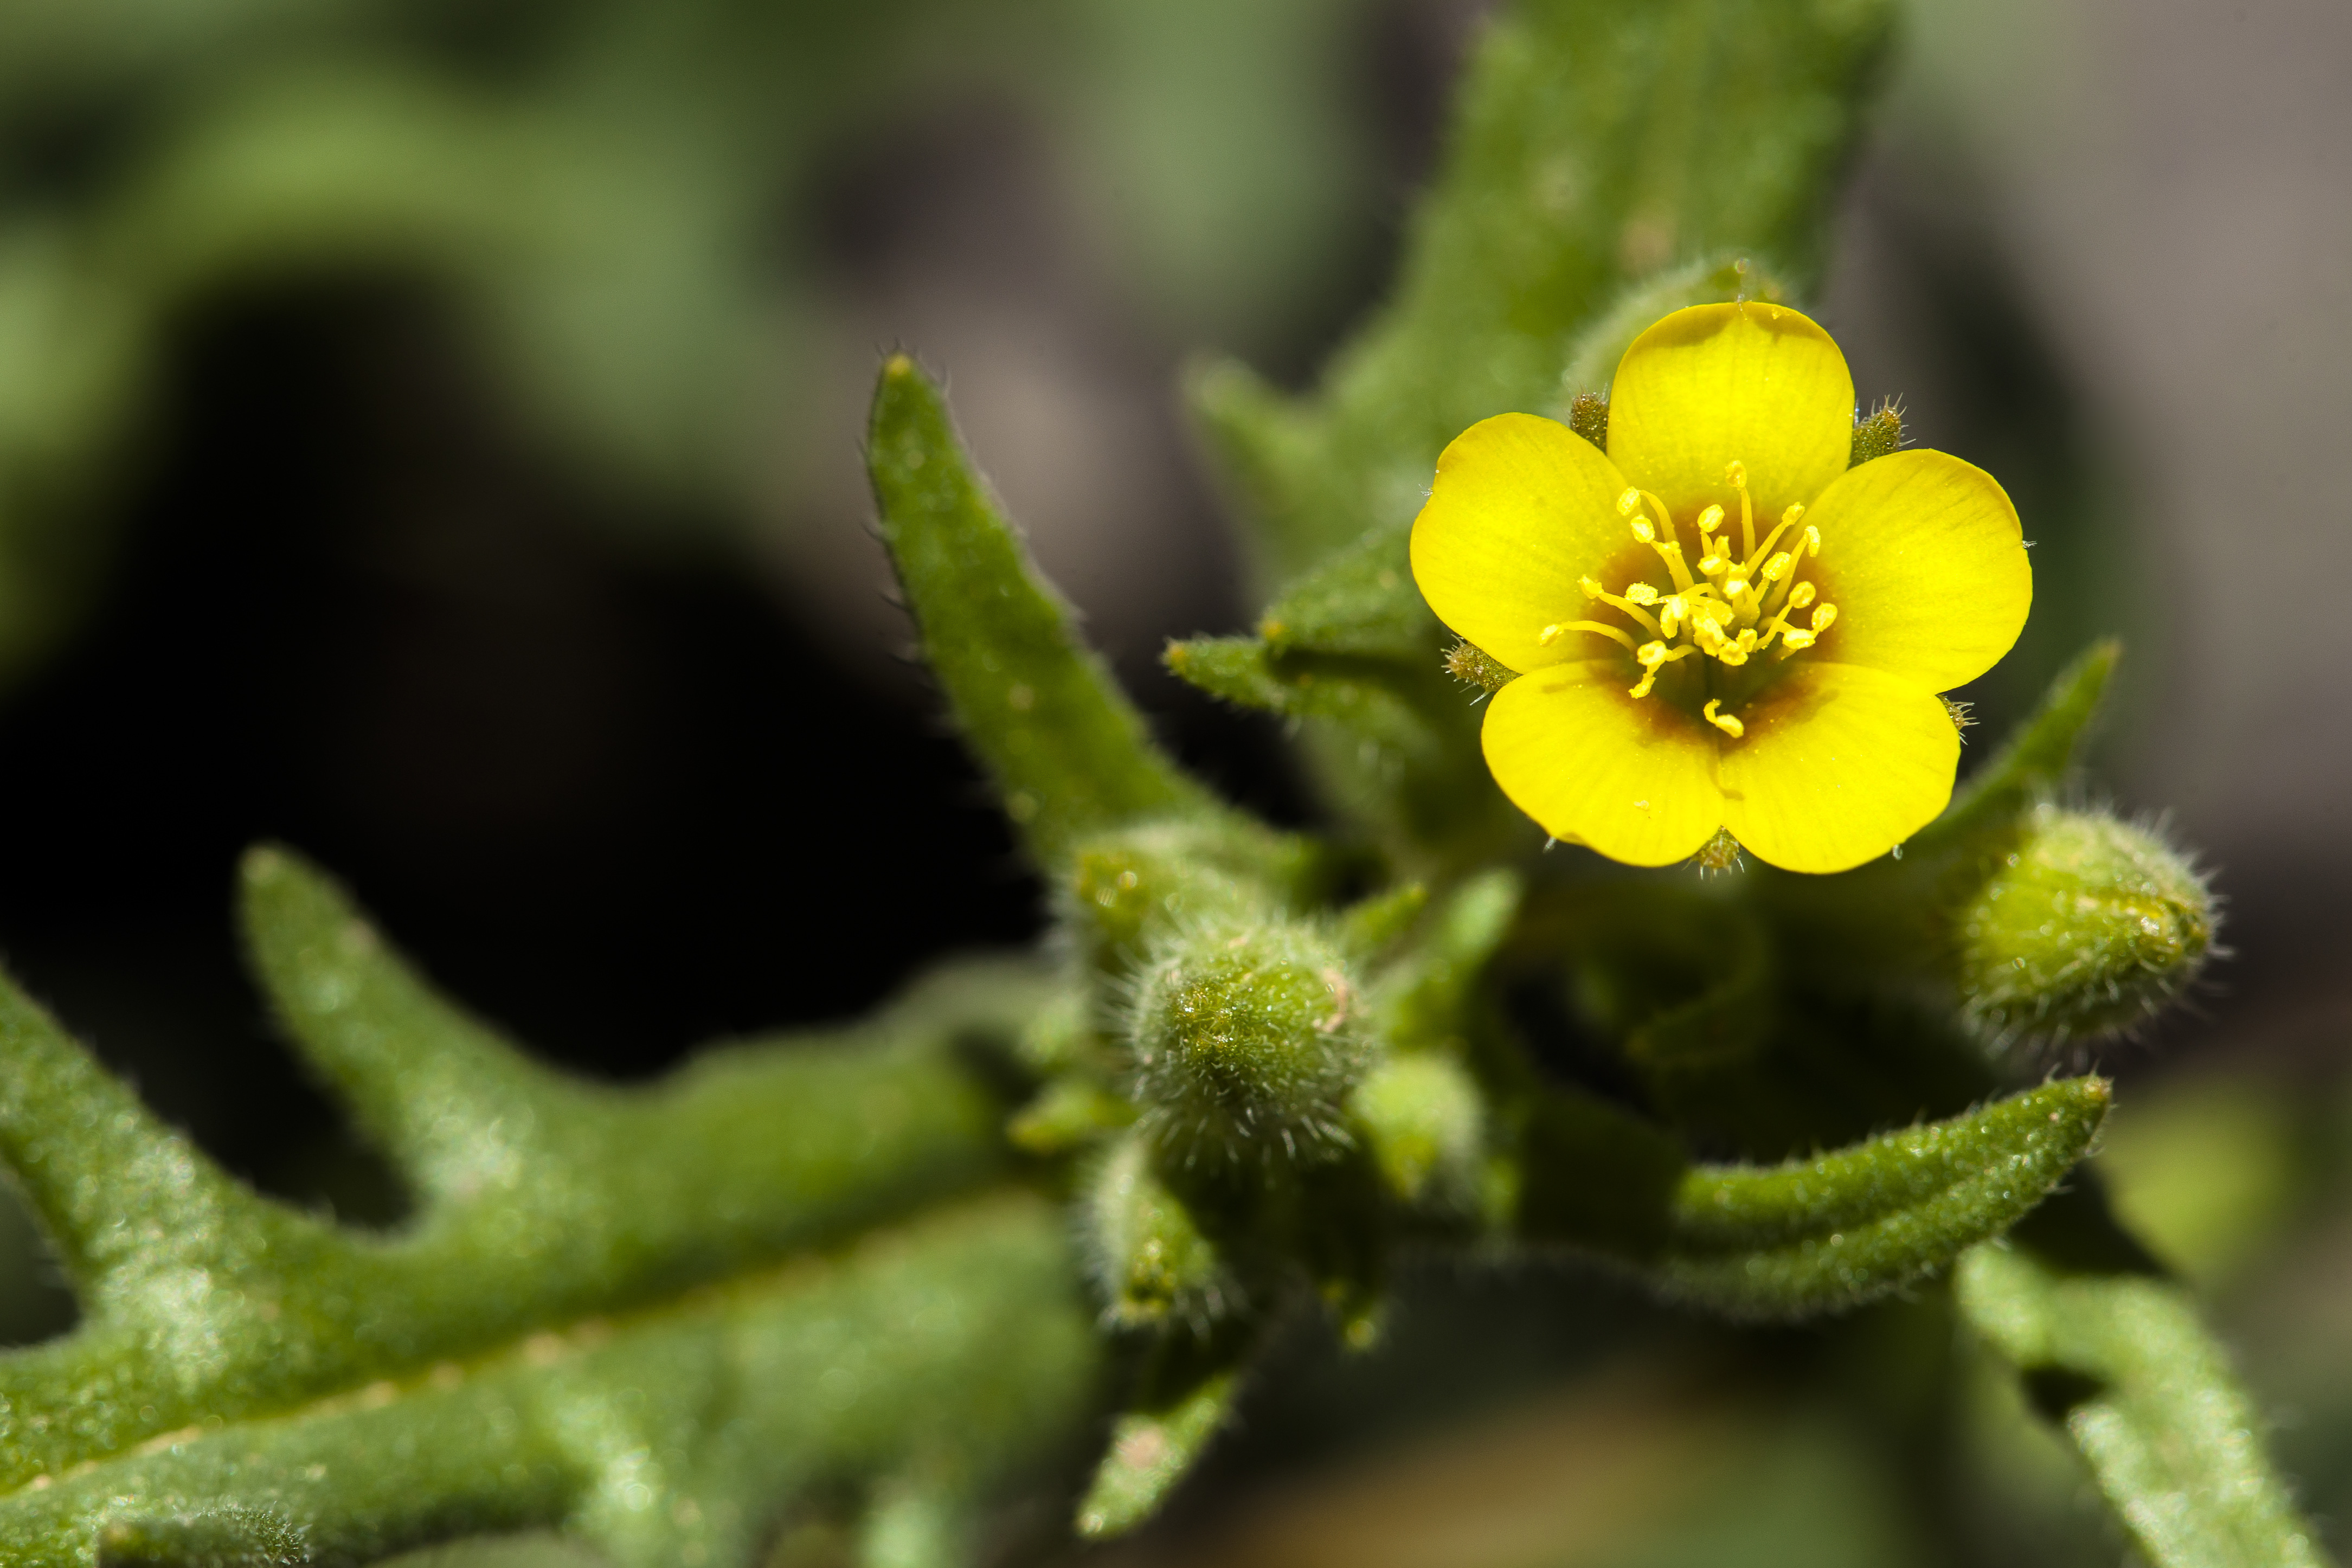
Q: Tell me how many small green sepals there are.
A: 5